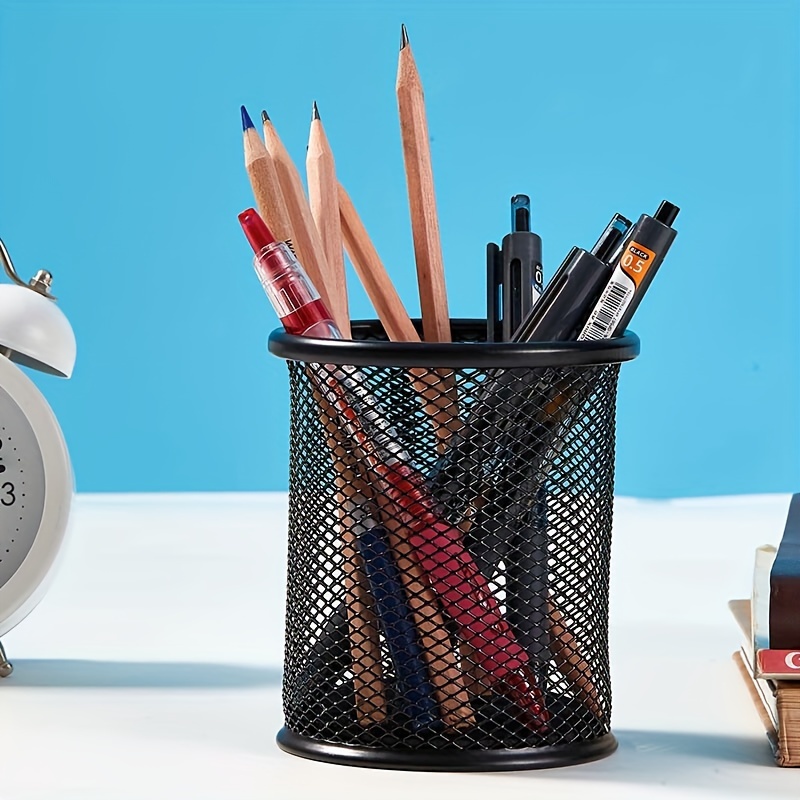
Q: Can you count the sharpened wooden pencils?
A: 5